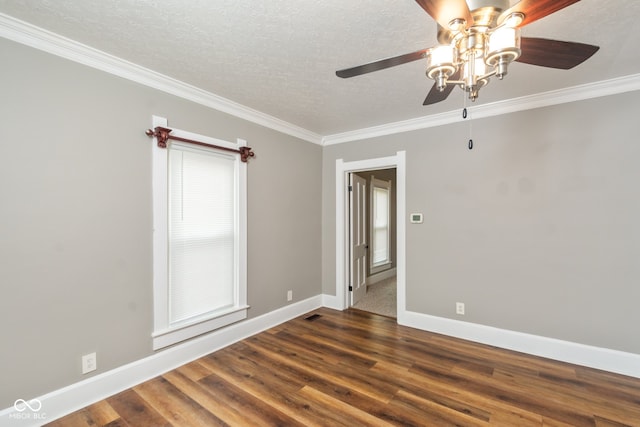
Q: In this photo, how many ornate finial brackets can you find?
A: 2